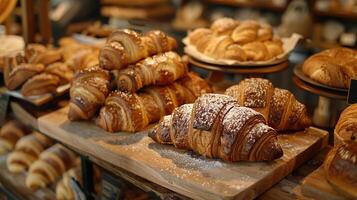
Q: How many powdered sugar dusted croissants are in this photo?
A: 2